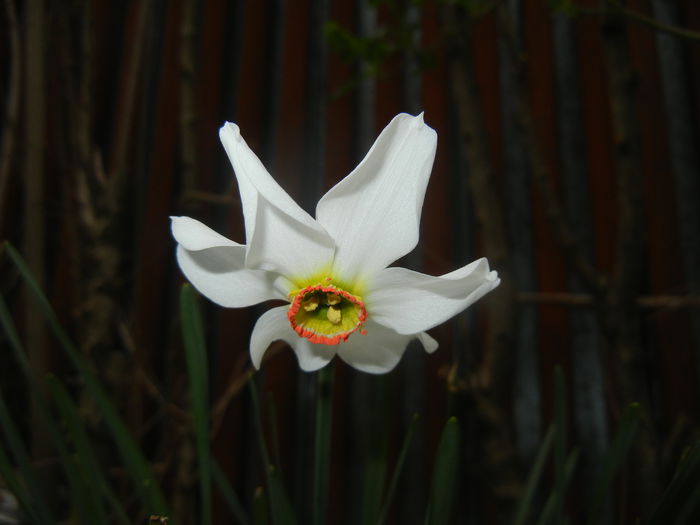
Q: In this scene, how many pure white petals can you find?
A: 6